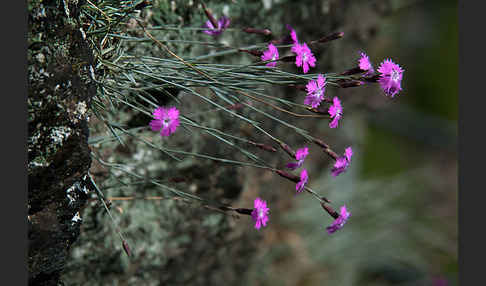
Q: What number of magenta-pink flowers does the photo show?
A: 14